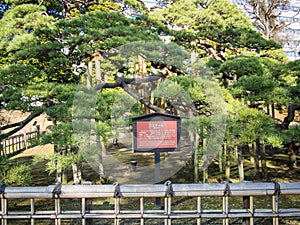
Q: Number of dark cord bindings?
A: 6